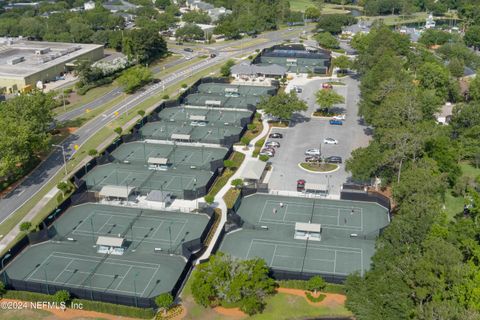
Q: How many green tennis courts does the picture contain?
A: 12